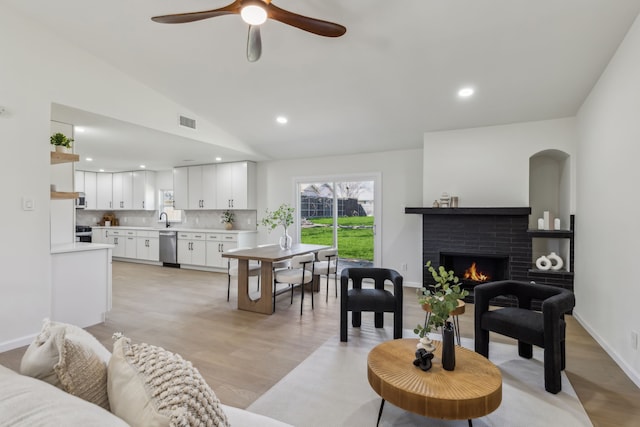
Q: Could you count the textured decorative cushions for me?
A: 2